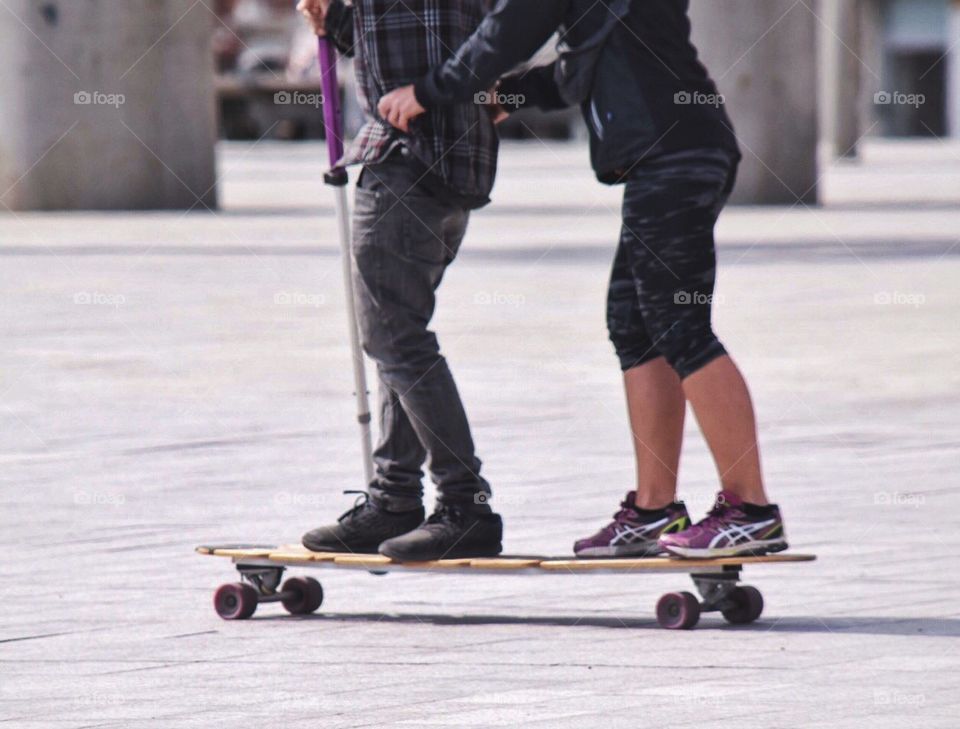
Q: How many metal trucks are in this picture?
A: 2